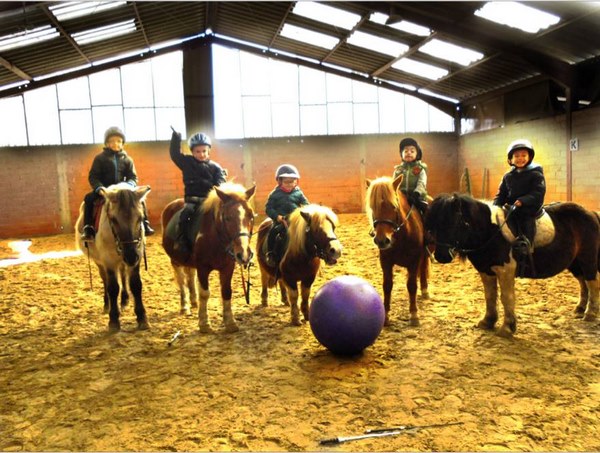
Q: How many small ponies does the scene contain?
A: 5